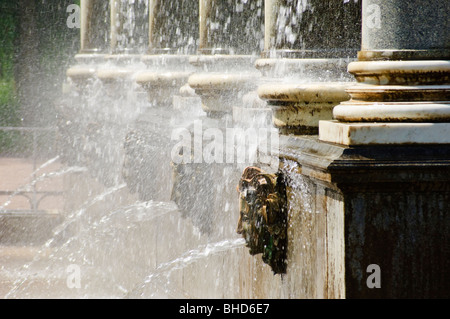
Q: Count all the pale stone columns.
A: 6